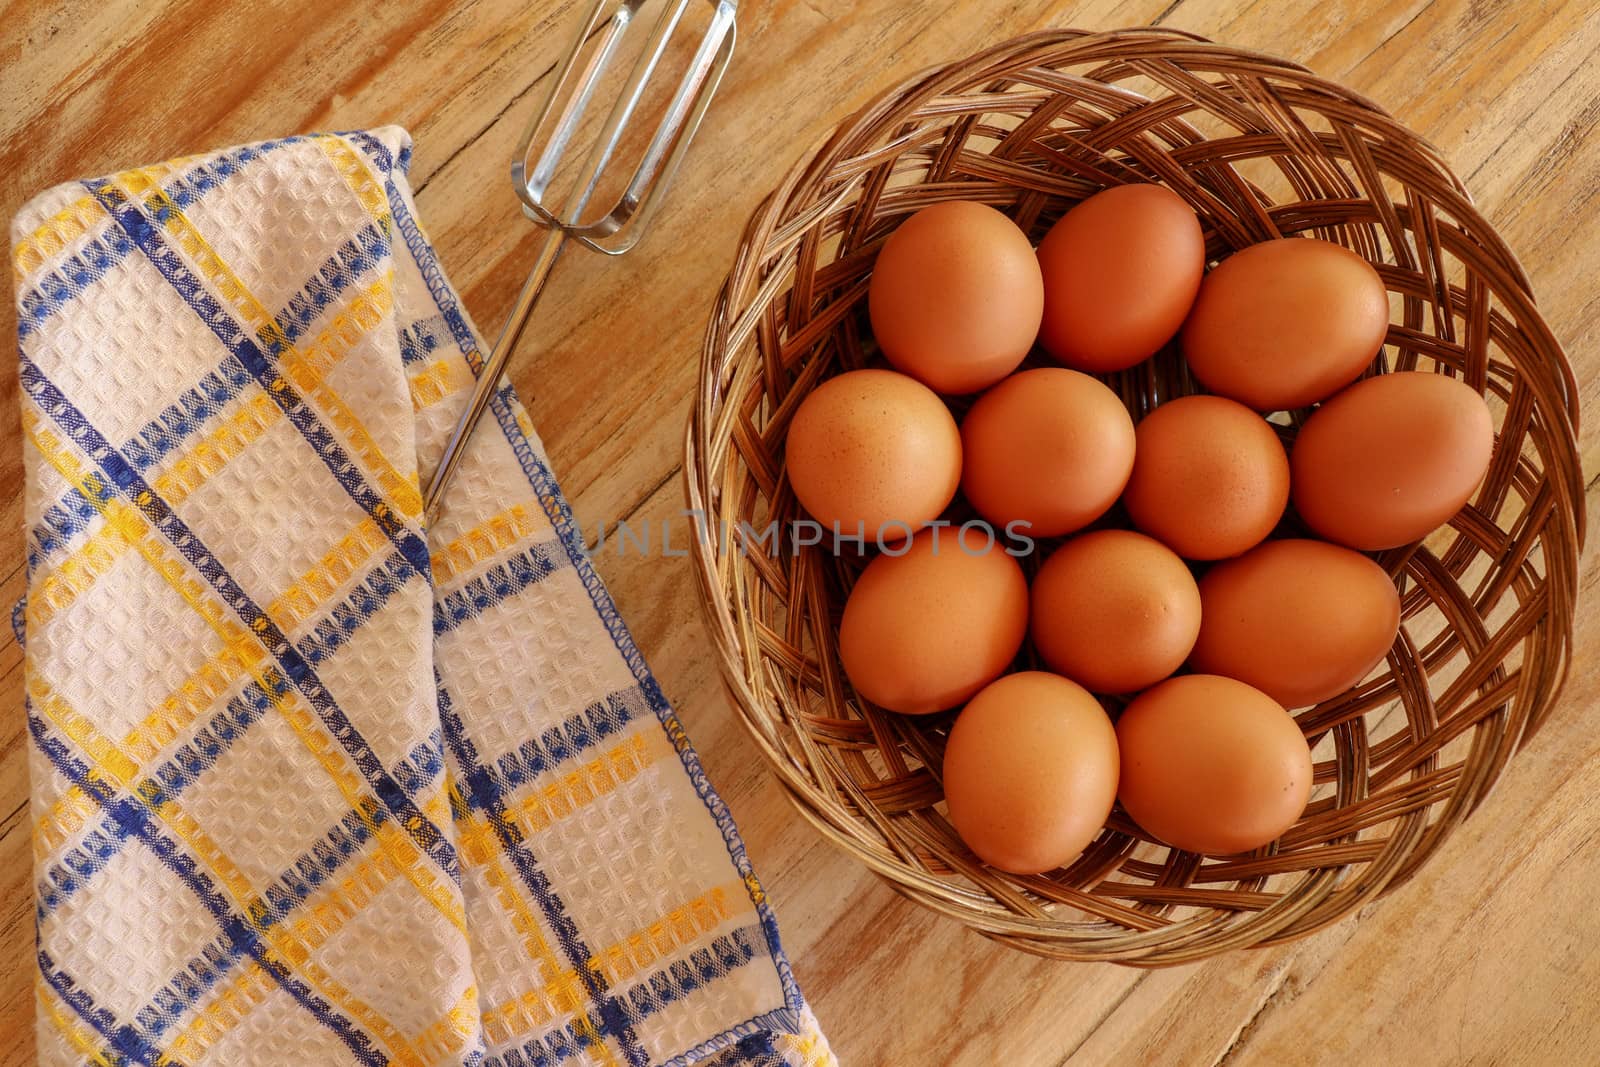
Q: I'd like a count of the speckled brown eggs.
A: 12